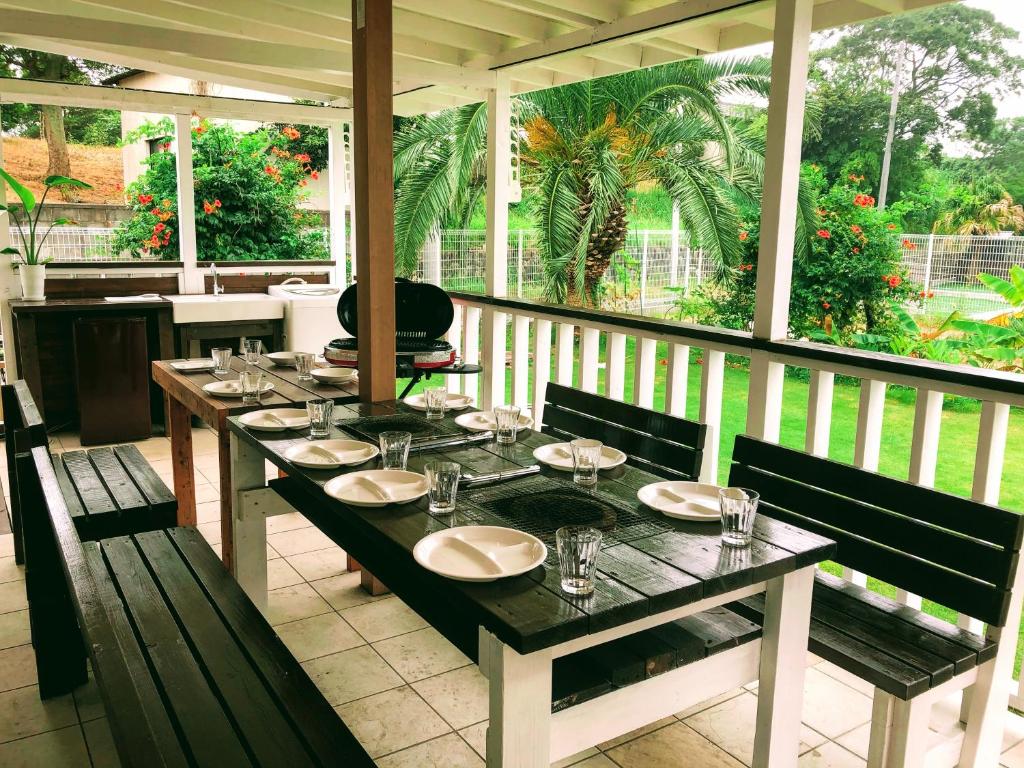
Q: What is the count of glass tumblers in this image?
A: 12